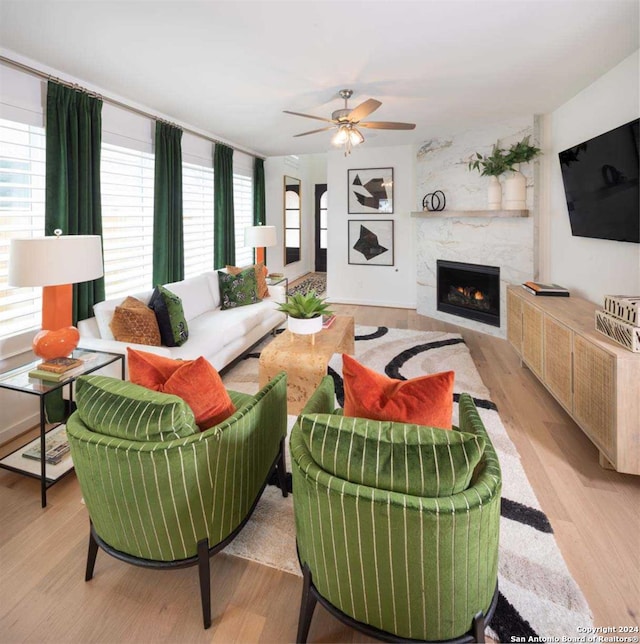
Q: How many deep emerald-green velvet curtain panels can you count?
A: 4